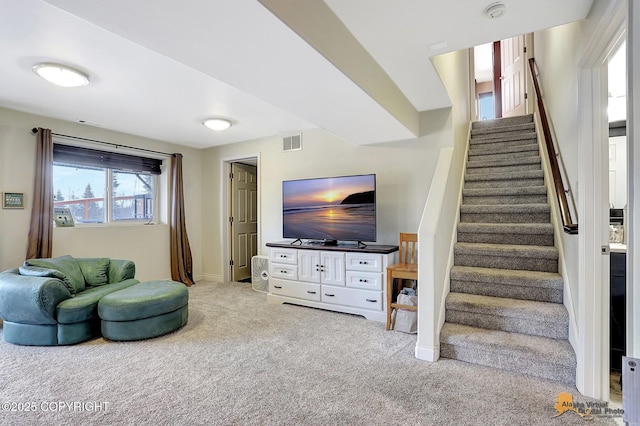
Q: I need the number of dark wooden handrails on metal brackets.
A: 1